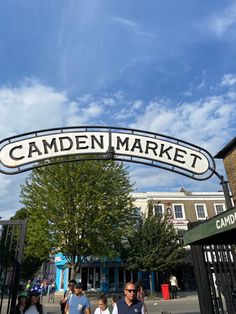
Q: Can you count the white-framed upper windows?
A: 4